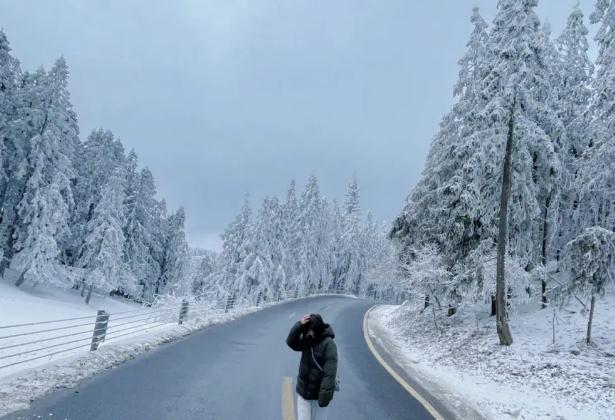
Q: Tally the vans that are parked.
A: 0